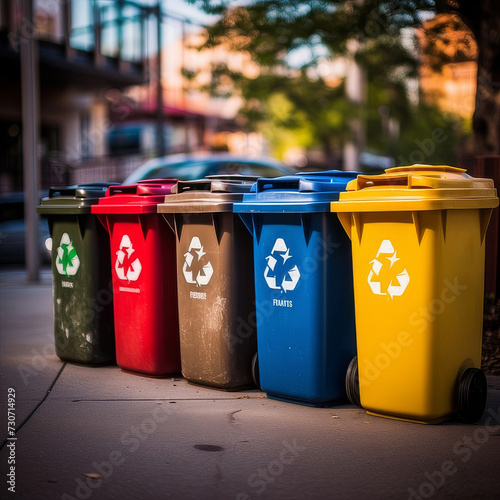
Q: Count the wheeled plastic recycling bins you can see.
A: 5